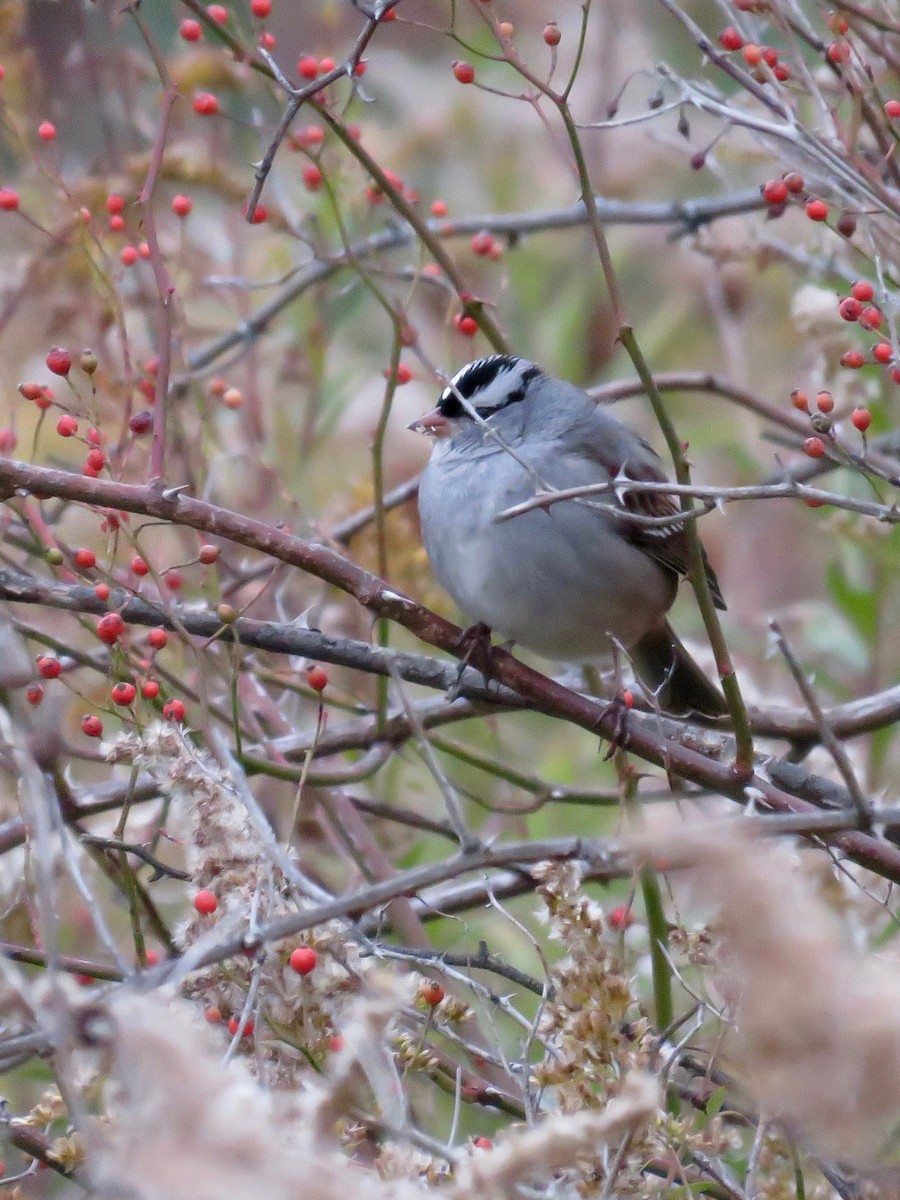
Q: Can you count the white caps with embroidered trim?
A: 0